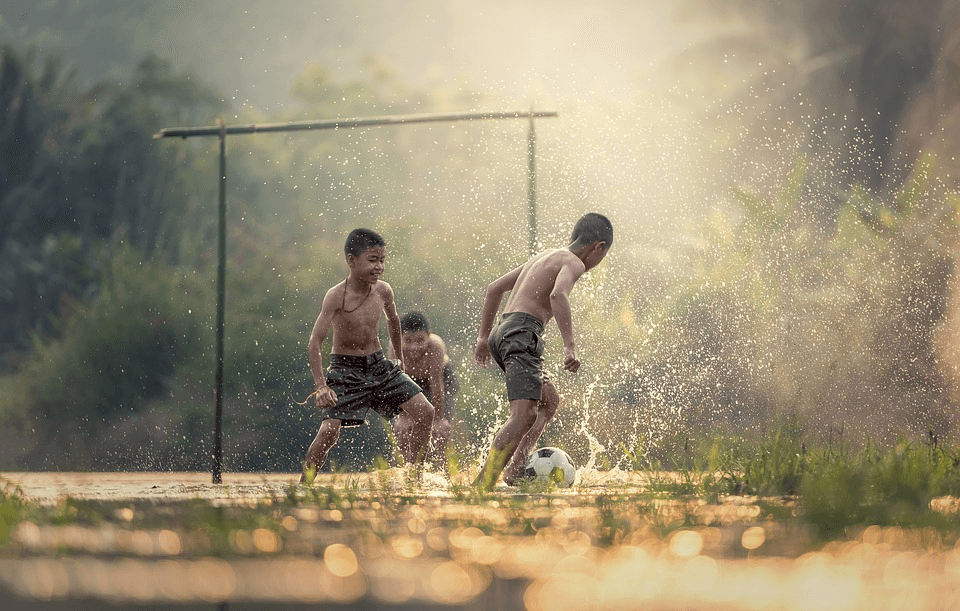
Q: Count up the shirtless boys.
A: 3